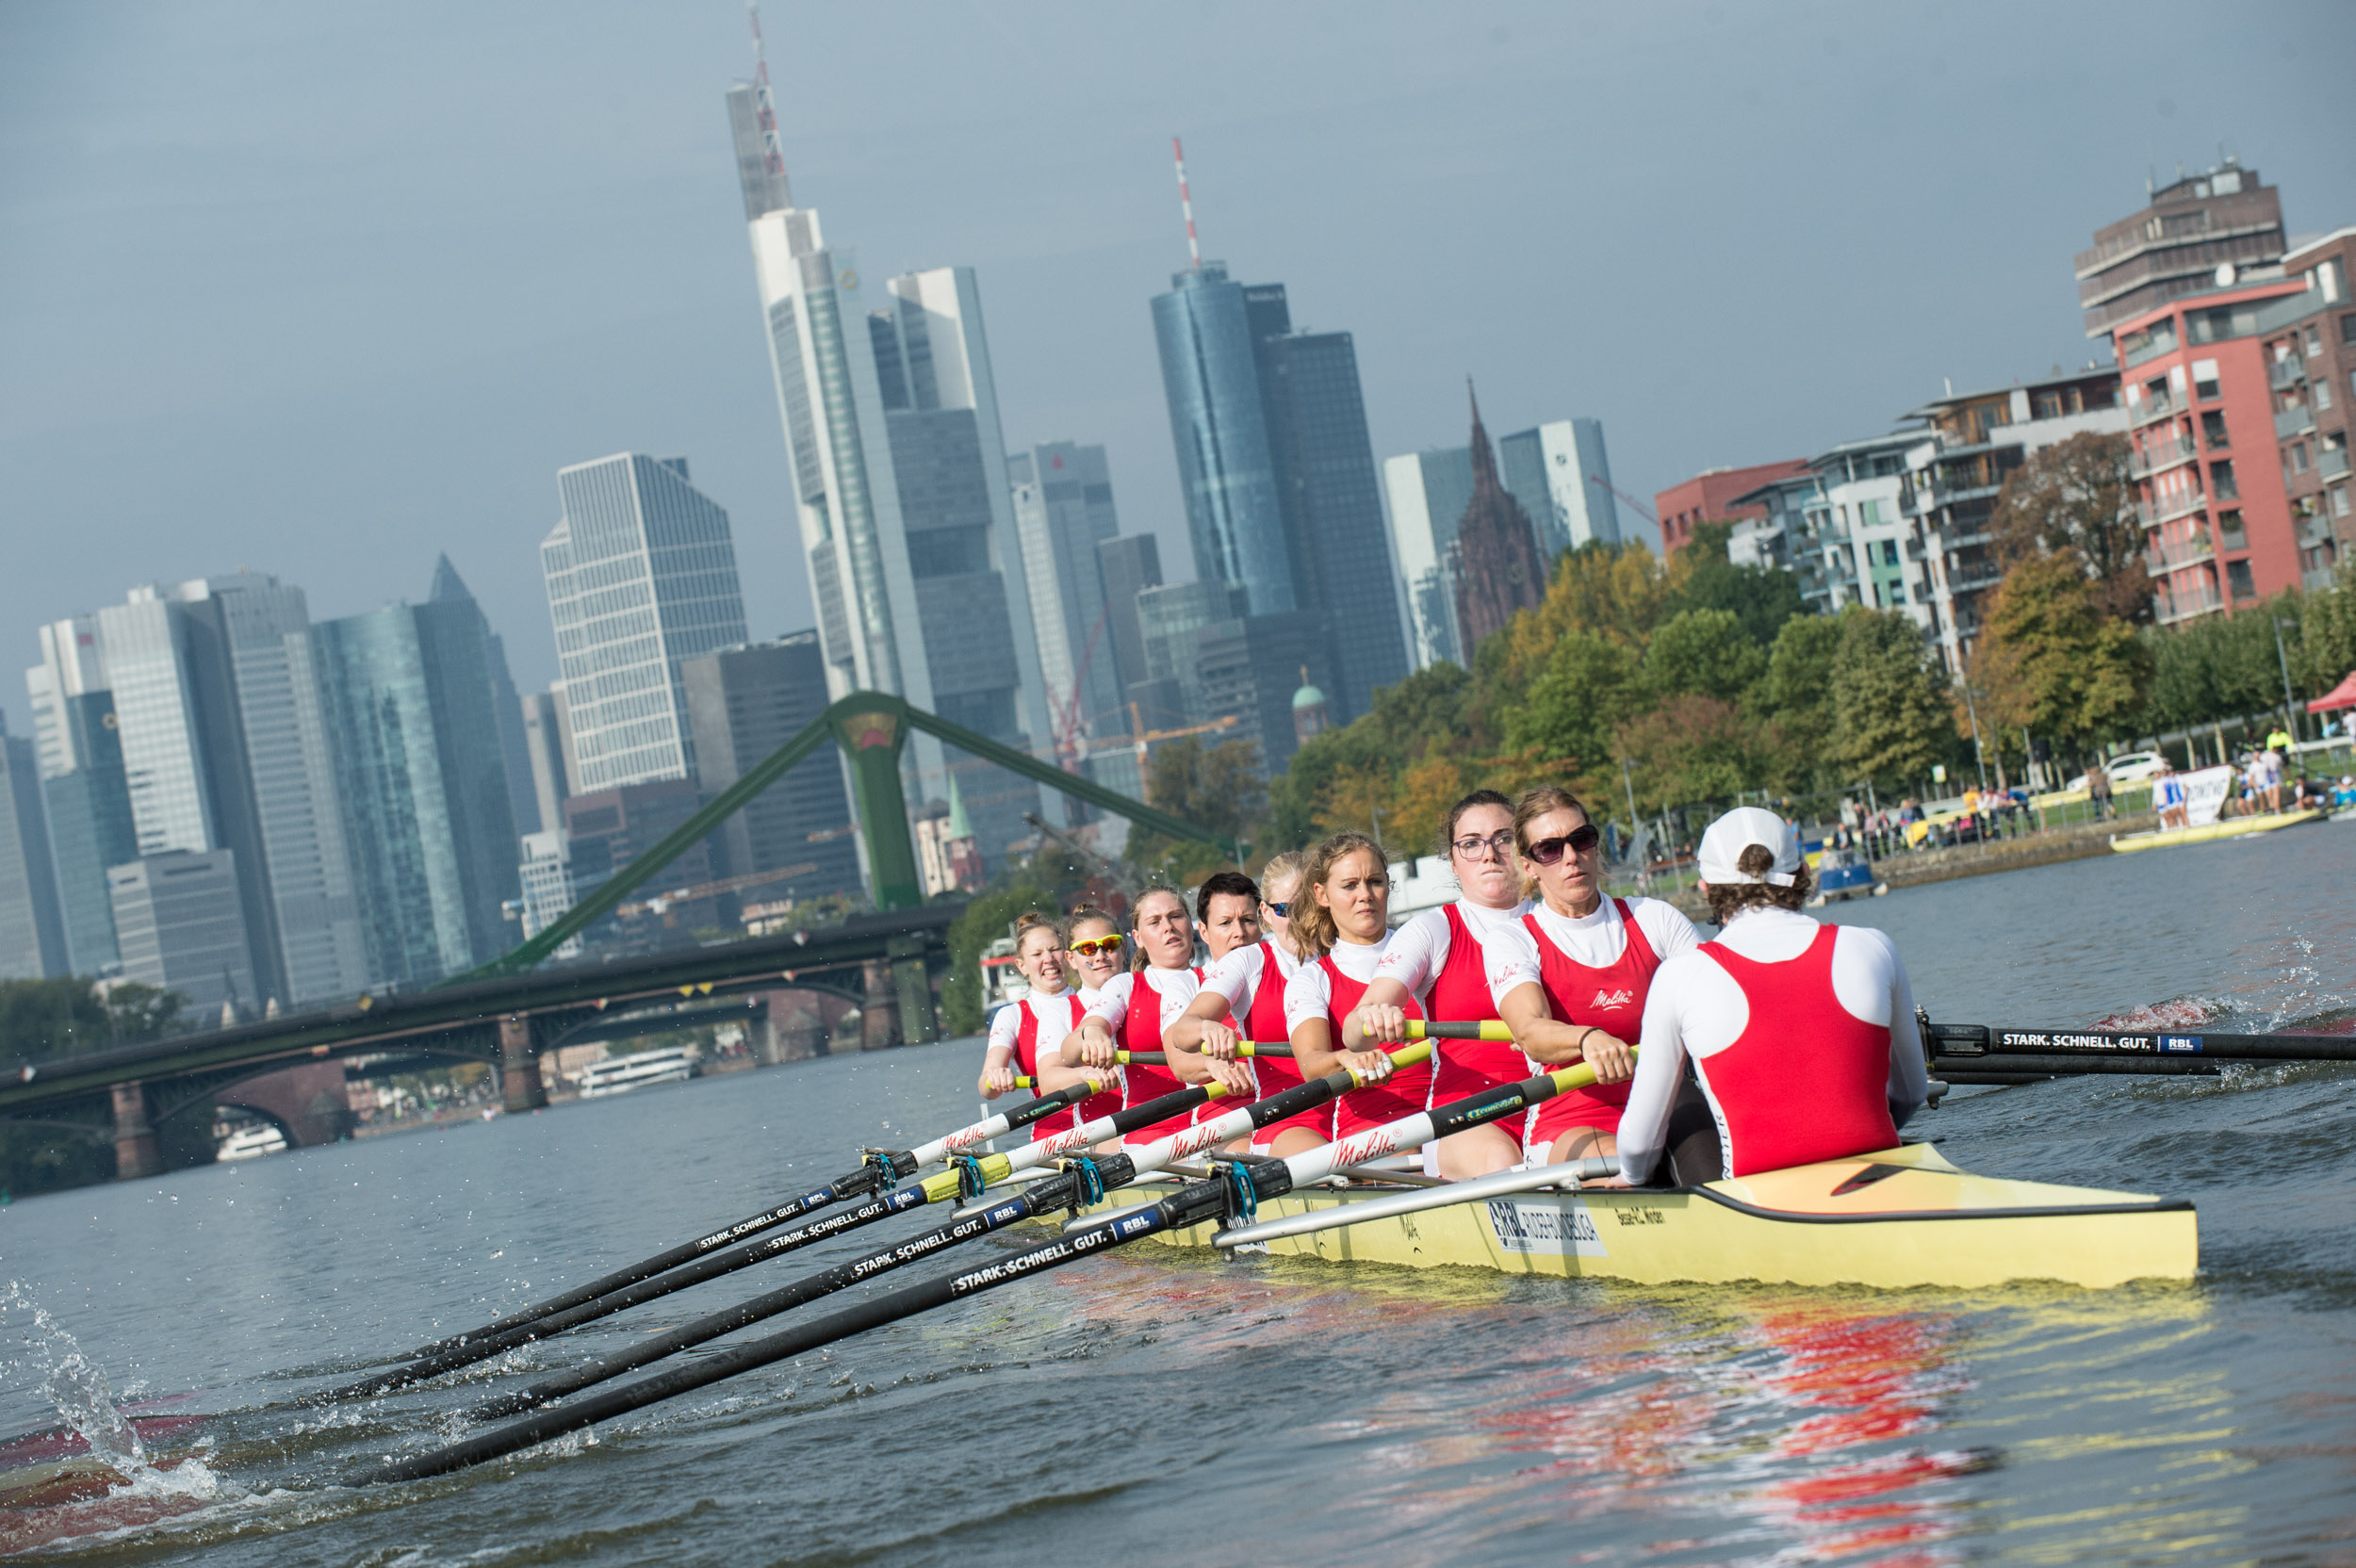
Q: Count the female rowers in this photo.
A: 8